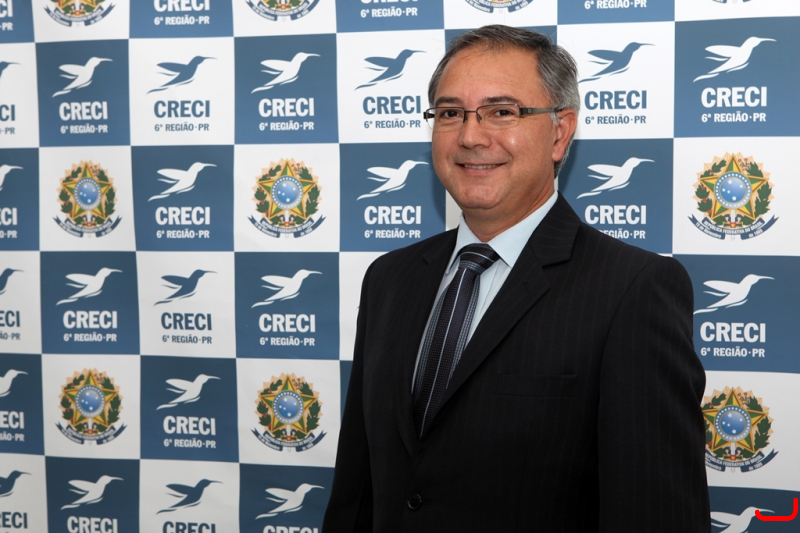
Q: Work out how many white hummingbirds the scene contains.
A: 15